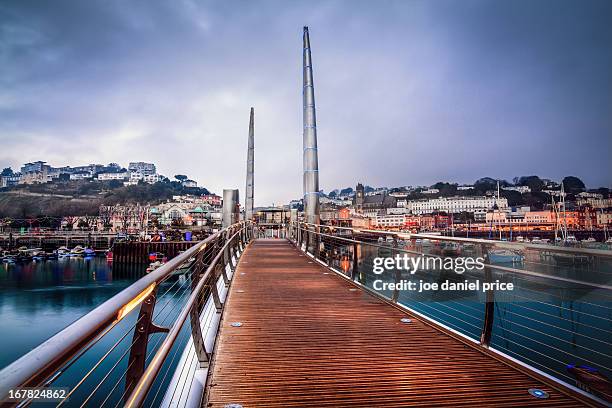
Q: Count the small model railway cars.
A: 0